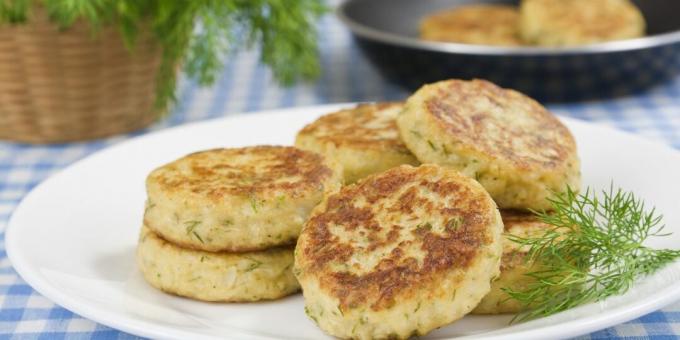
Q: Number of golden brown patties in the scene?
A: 8